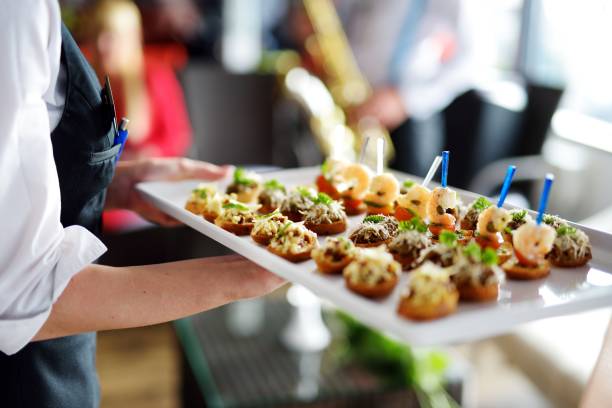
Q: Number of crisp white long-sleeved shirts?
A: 1